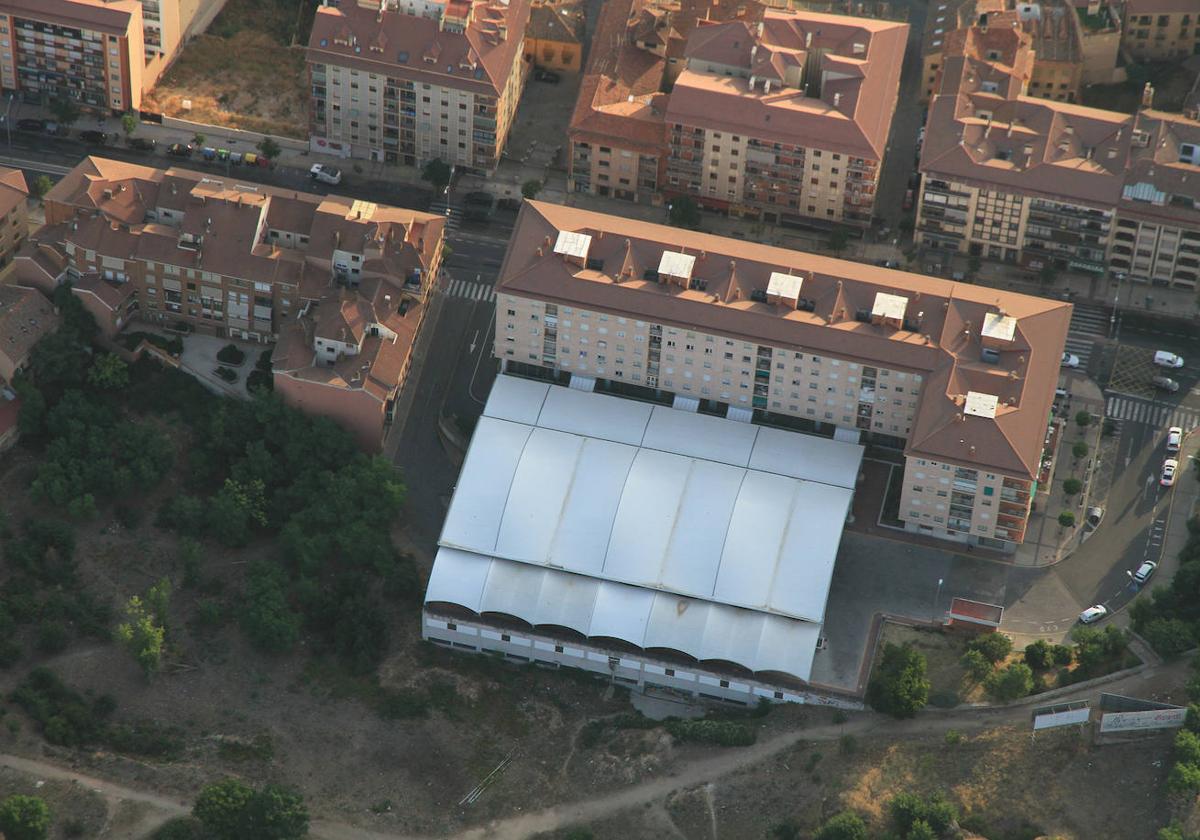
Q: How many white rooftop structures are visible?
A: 6